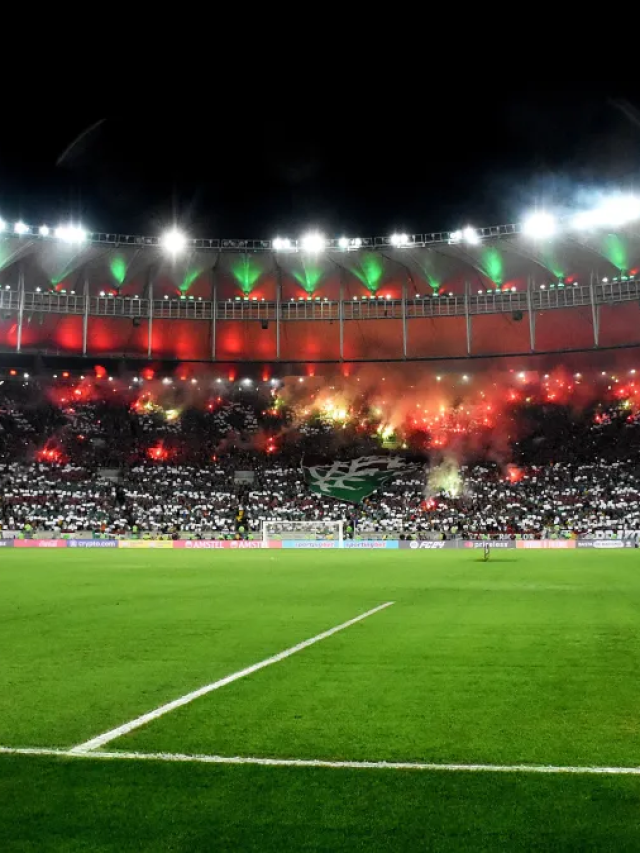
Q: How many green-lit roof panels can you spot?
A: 11